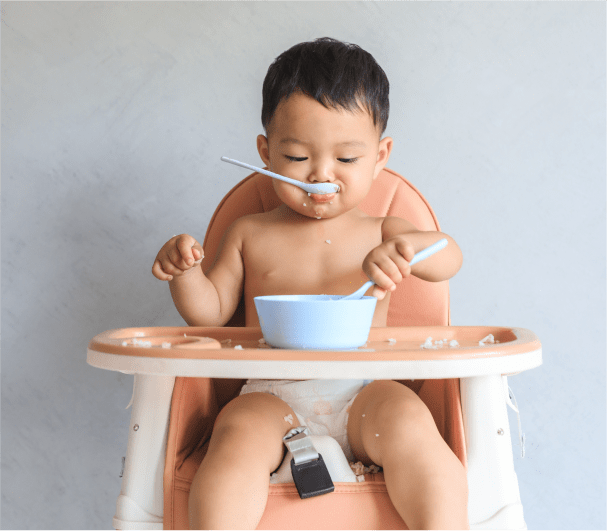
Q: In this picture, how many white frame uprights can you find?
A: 2